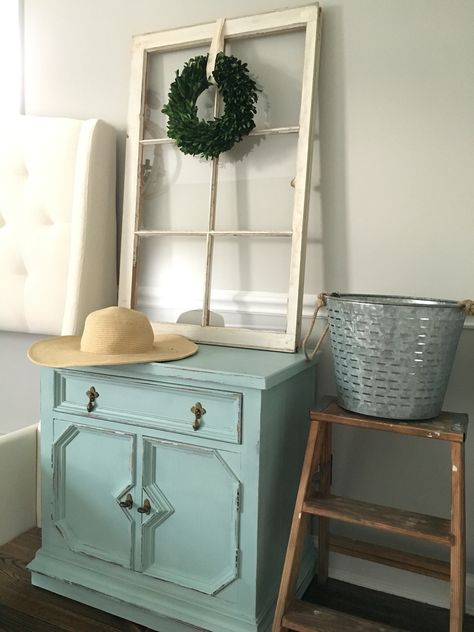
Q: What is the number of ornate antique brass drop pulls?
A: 2